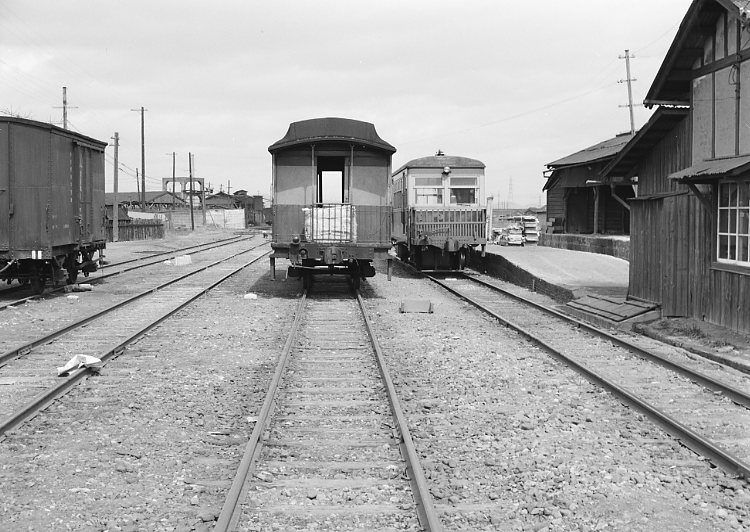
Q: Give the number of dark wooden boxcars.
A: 1